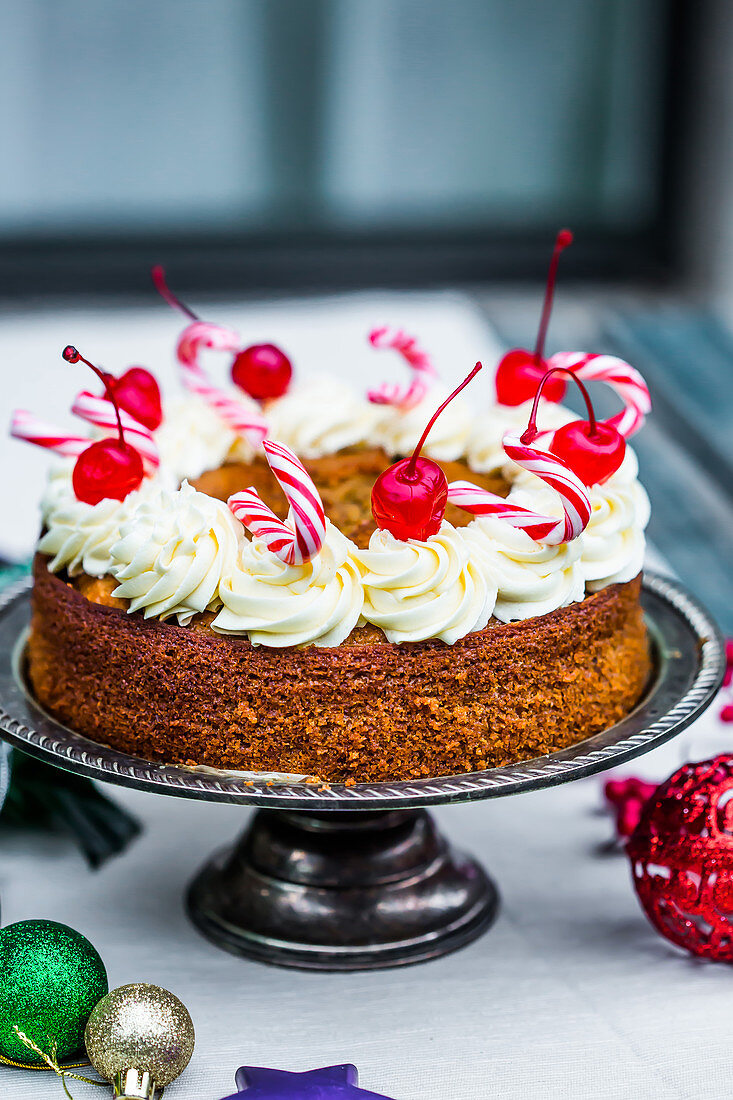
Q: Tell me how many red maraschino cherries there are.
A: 6